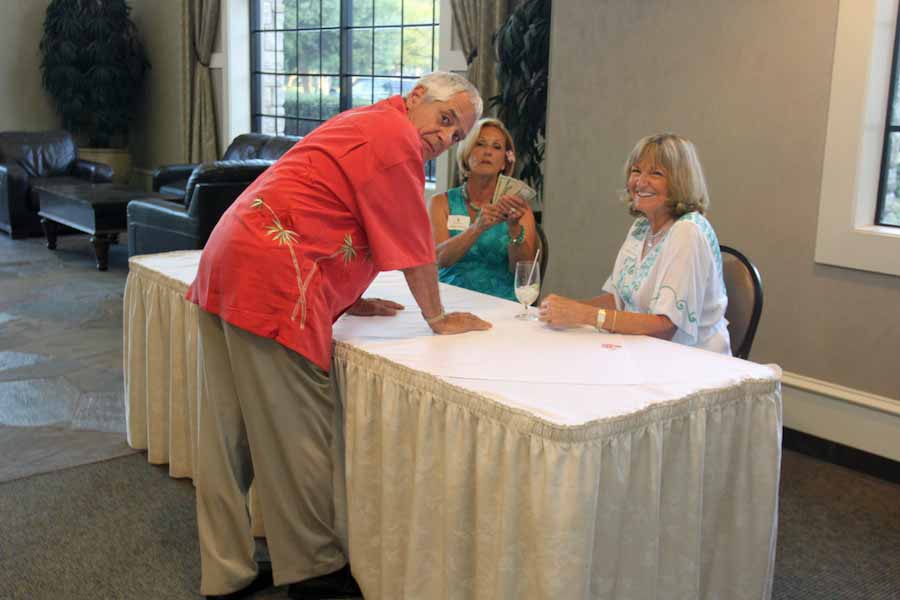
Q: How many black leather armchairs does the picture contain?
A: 3